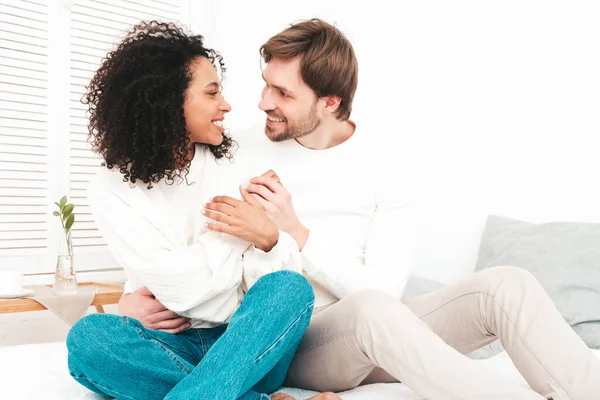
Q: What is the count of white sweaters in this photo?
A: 2